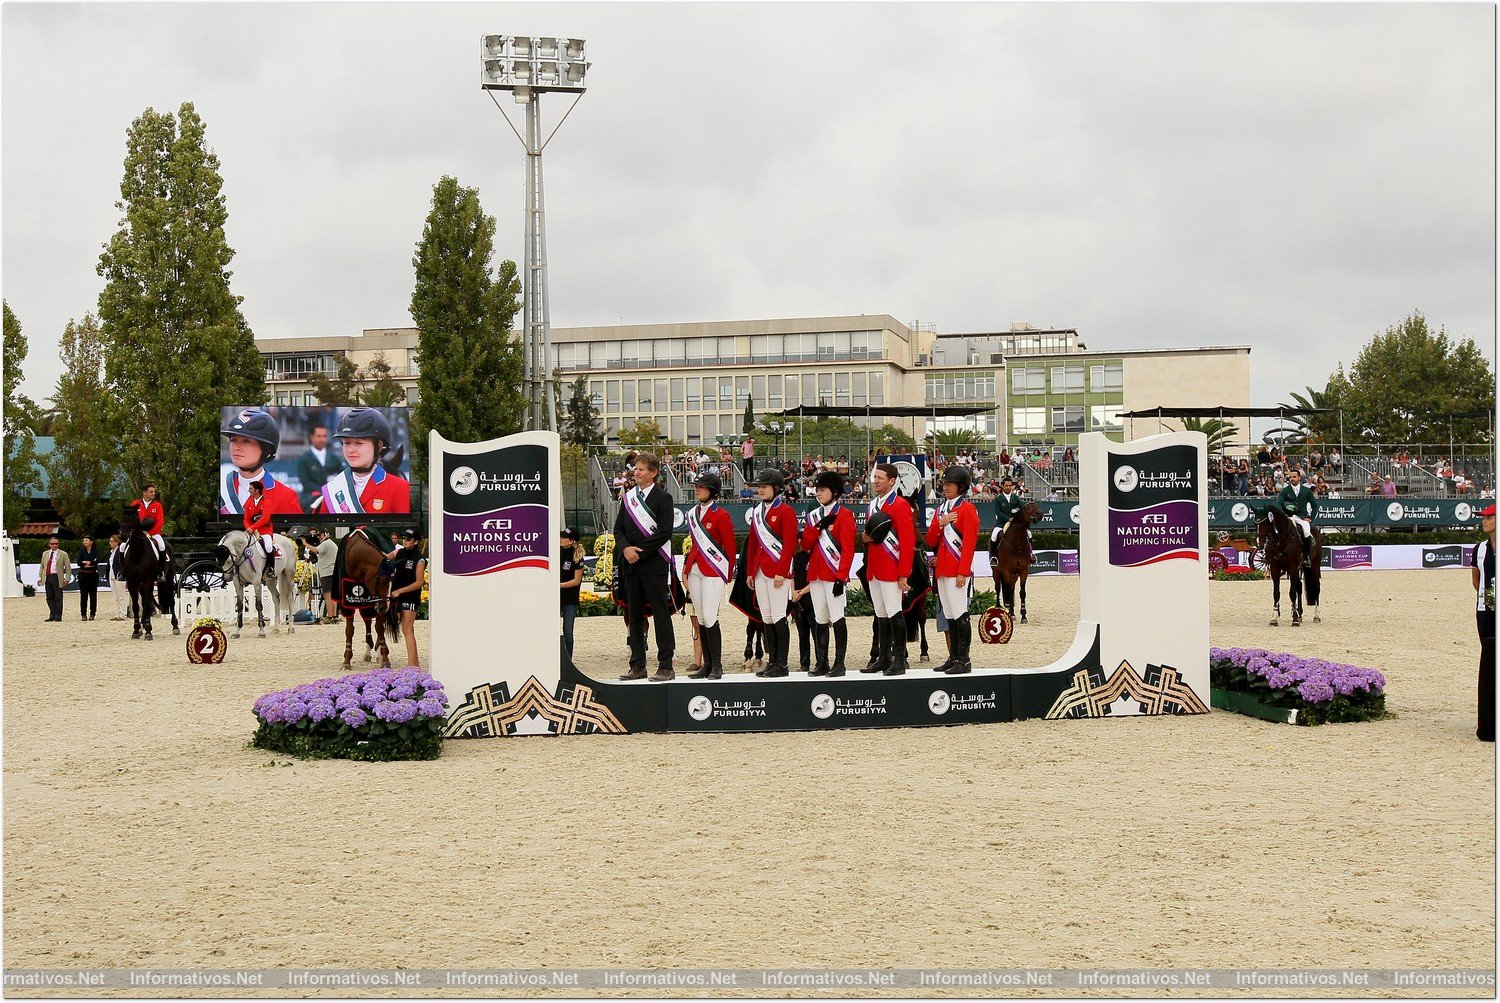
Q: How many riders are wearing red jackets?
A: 7